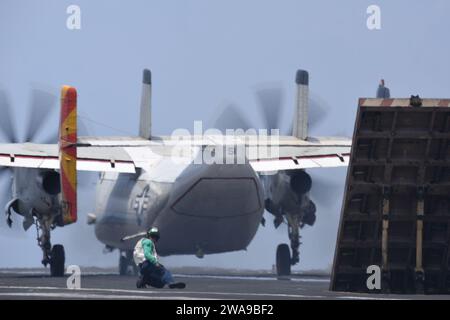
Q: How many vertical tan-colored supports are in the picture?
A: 2